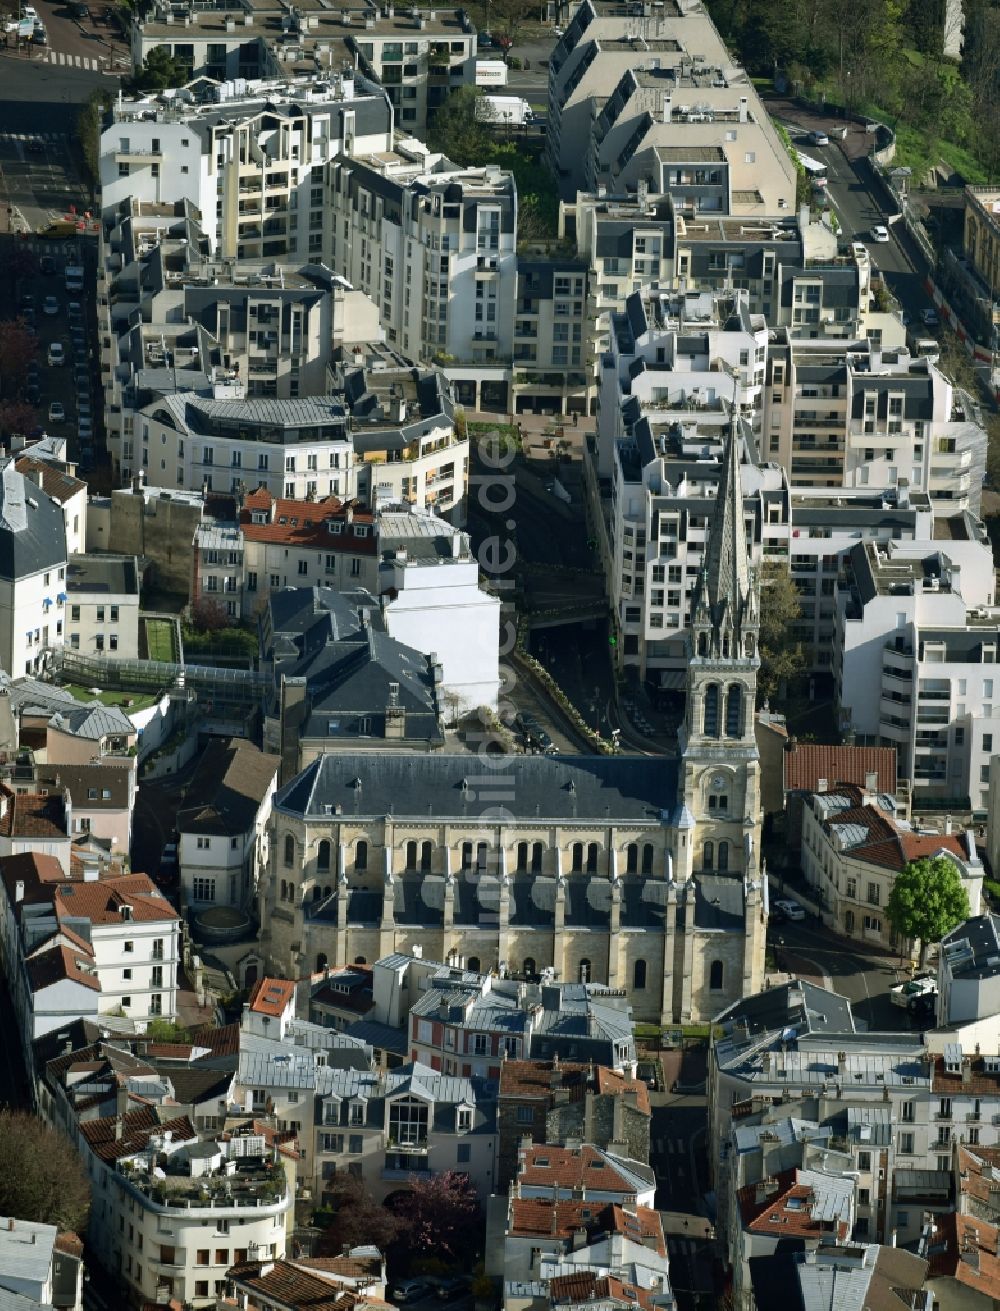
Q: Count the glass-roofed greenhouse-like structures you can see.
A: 1